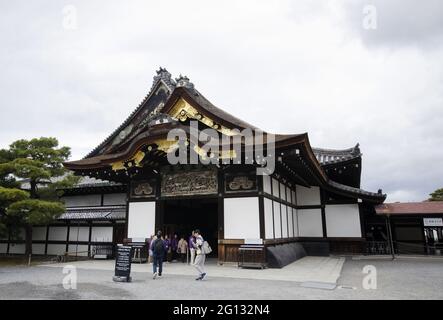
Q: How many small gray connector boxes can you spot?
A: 0